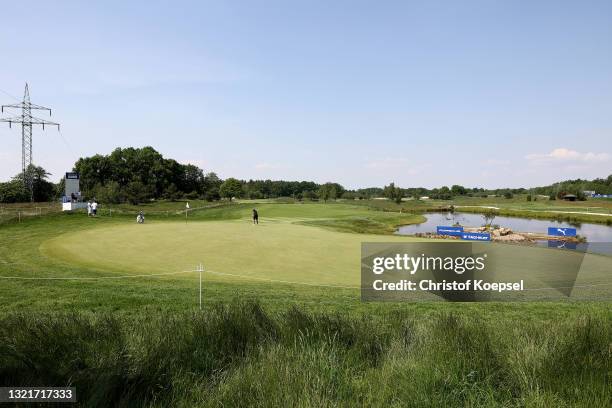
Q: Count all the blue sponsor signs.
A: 3